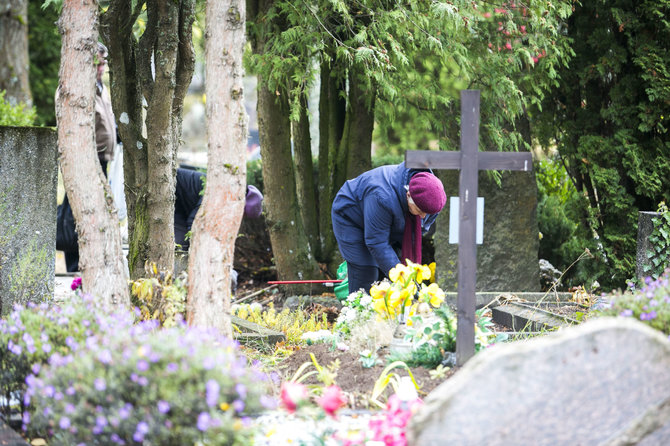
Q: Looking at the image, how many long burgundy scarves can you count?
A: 1